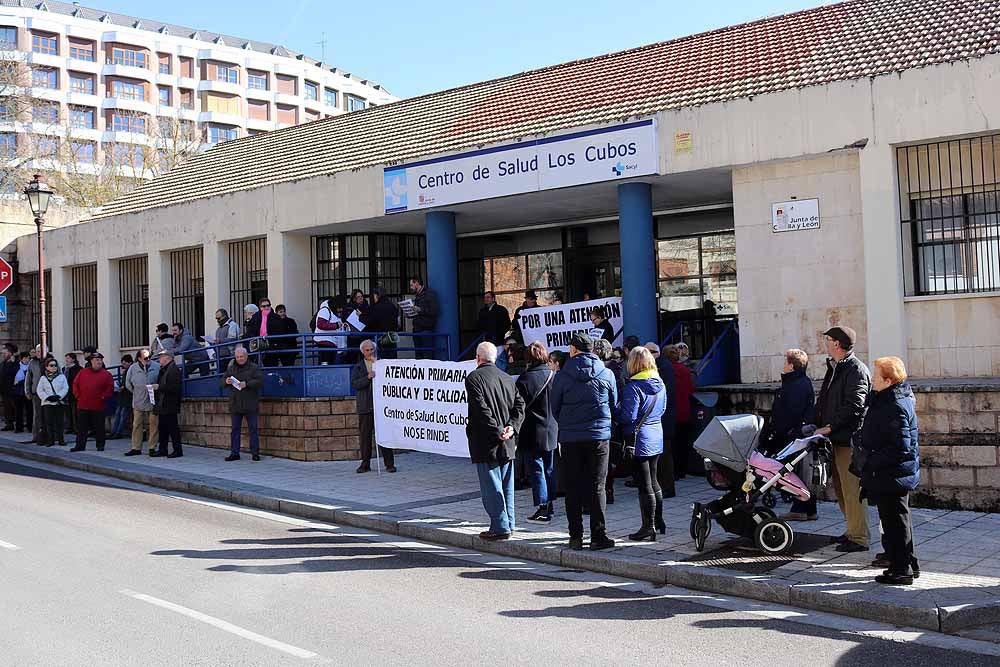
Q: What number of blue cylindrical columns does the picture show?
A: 2